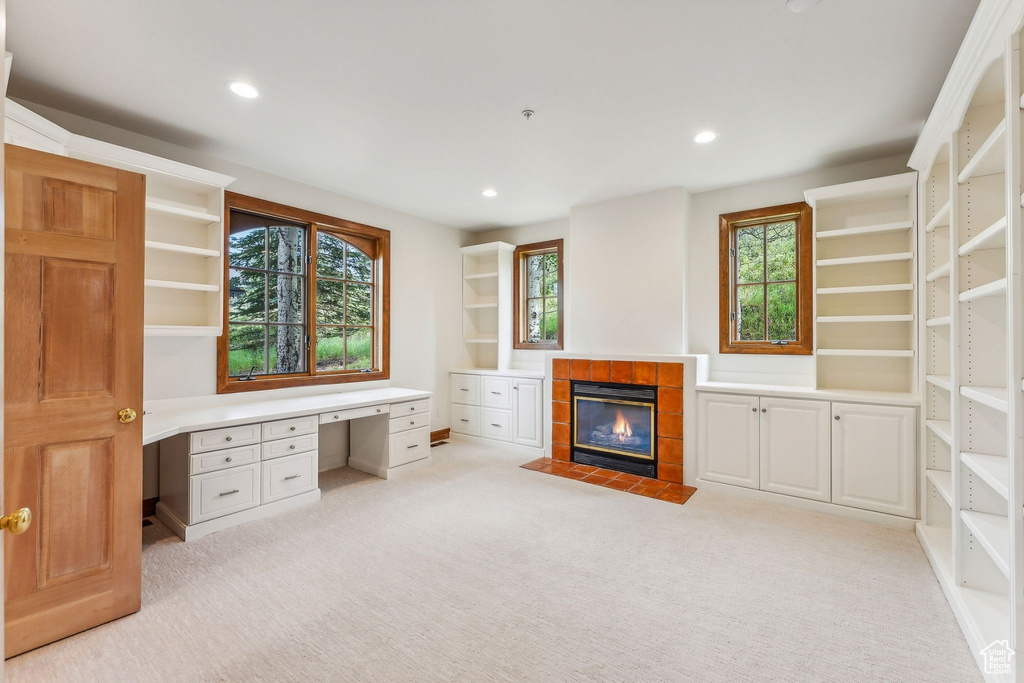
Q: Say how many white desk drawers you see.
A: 10